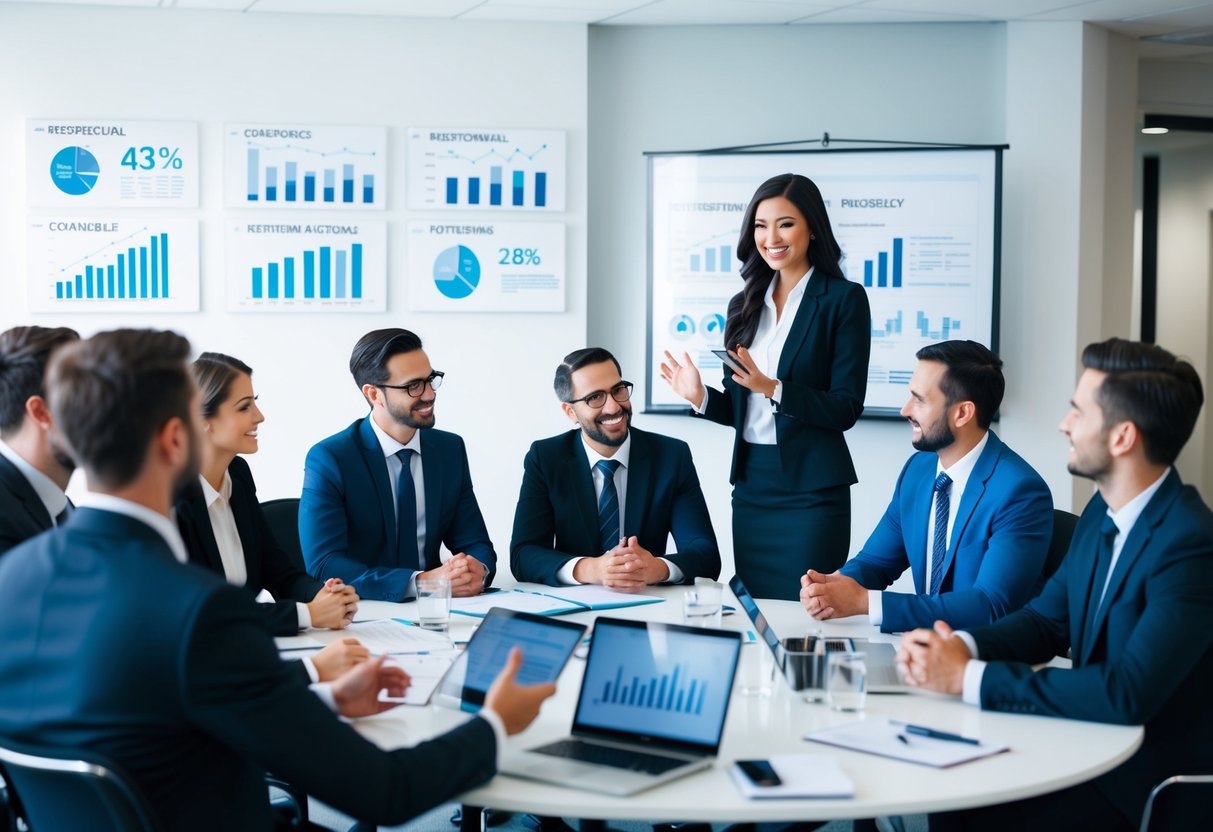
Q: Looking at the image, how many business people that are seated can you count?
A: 7